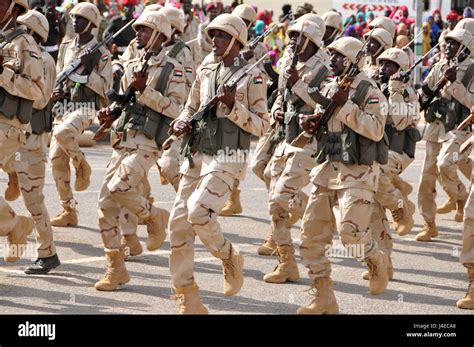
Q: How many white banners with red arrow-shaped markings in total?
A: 1